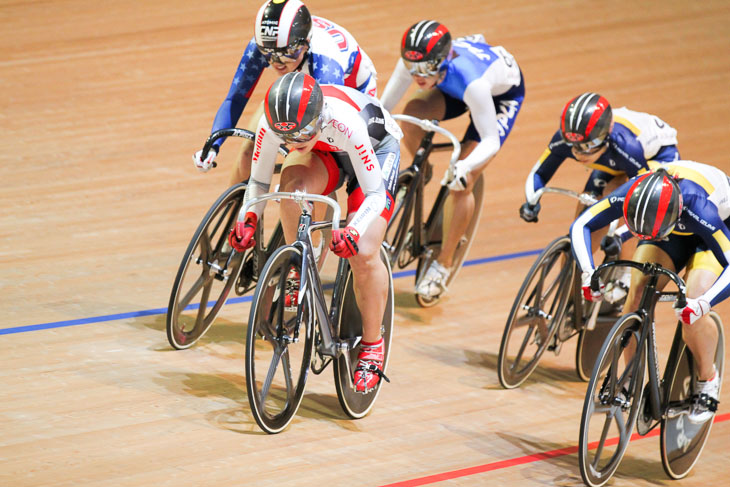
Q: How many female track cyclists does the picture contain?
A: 5